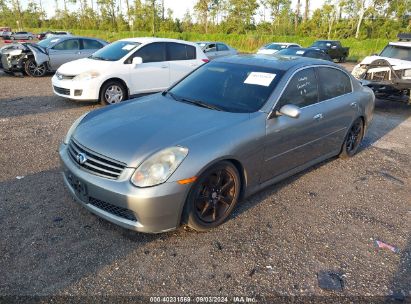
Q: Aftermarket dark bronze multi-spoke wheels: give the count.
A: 2